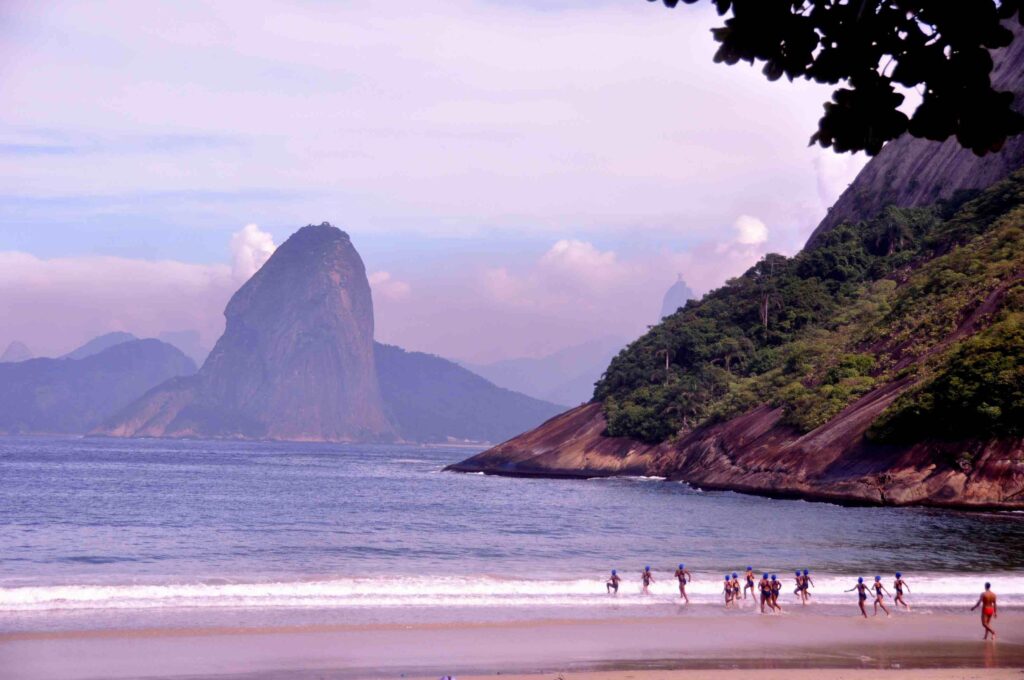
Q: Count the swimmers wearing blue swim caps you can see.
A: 13